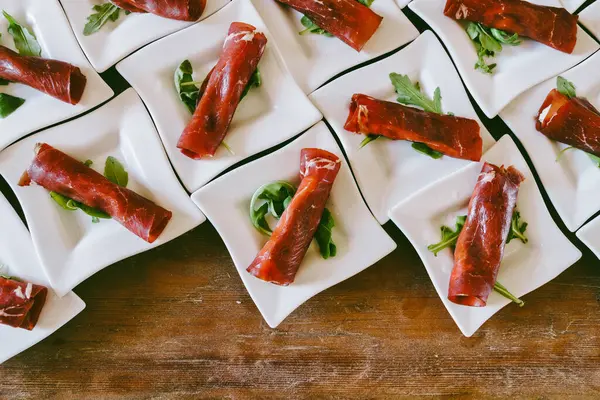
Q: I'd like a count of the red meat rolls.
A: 11